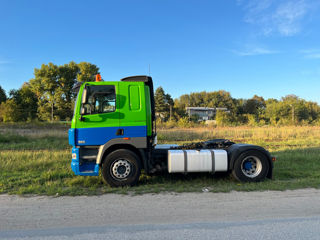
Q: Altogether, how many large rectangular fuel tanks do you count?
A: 1